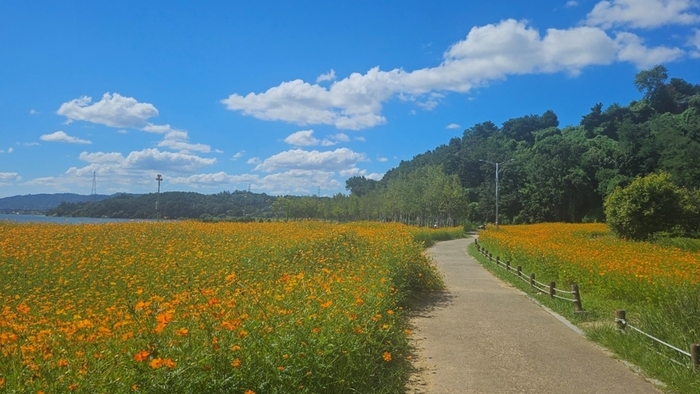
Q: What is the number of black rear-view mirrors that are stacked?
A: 0